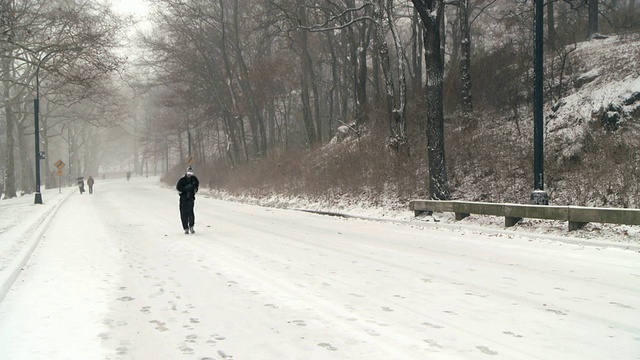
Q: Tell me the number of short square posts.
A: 4